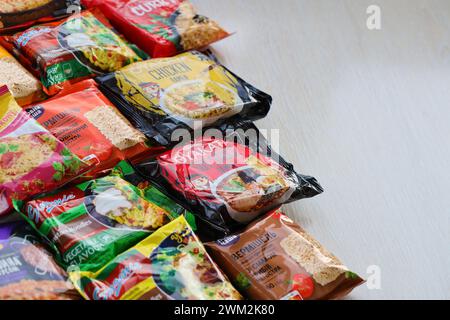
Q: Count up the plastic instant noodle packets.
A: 12